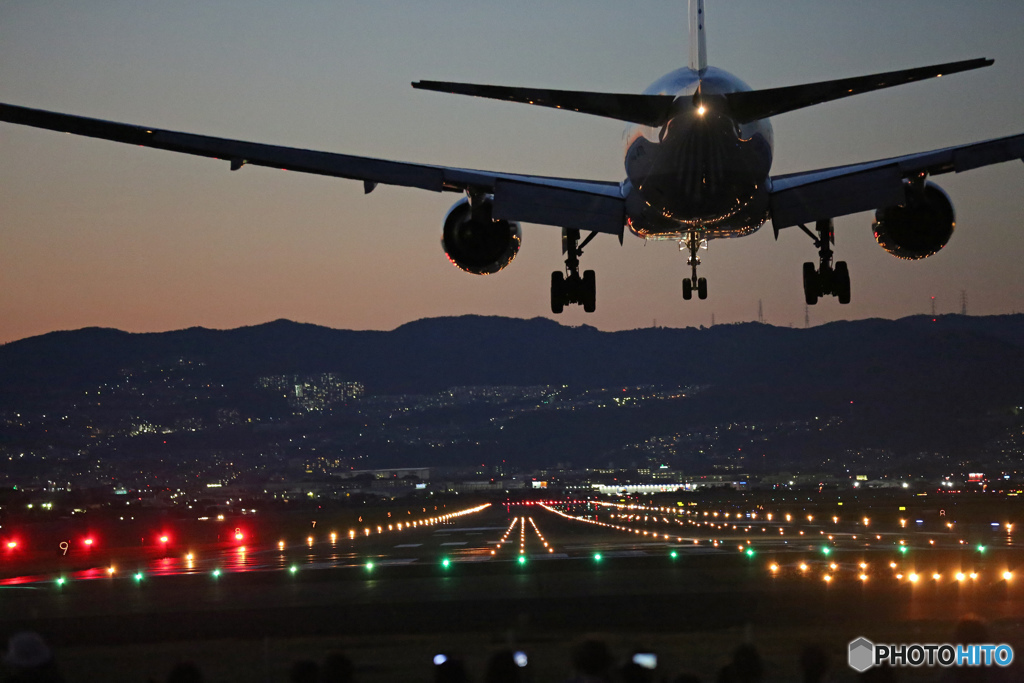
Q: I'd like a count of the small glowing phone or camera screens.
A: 3